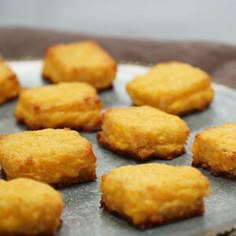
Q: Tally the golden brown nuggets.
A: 9